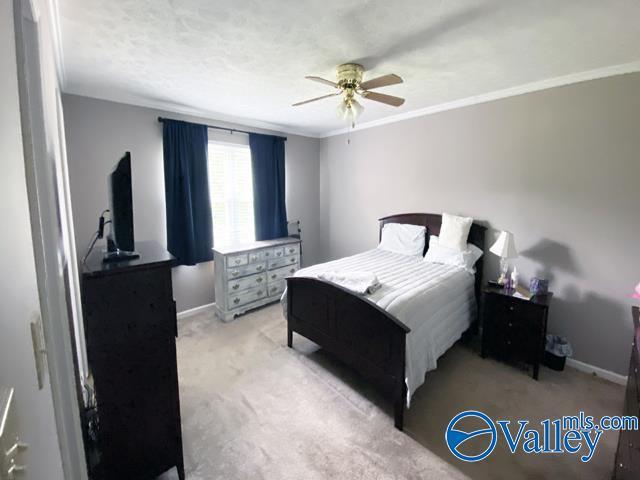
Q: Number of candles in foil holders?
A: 0